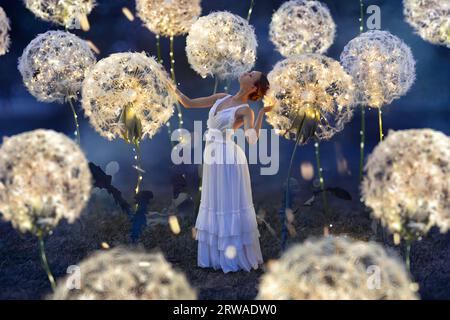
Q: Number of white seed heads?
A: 14